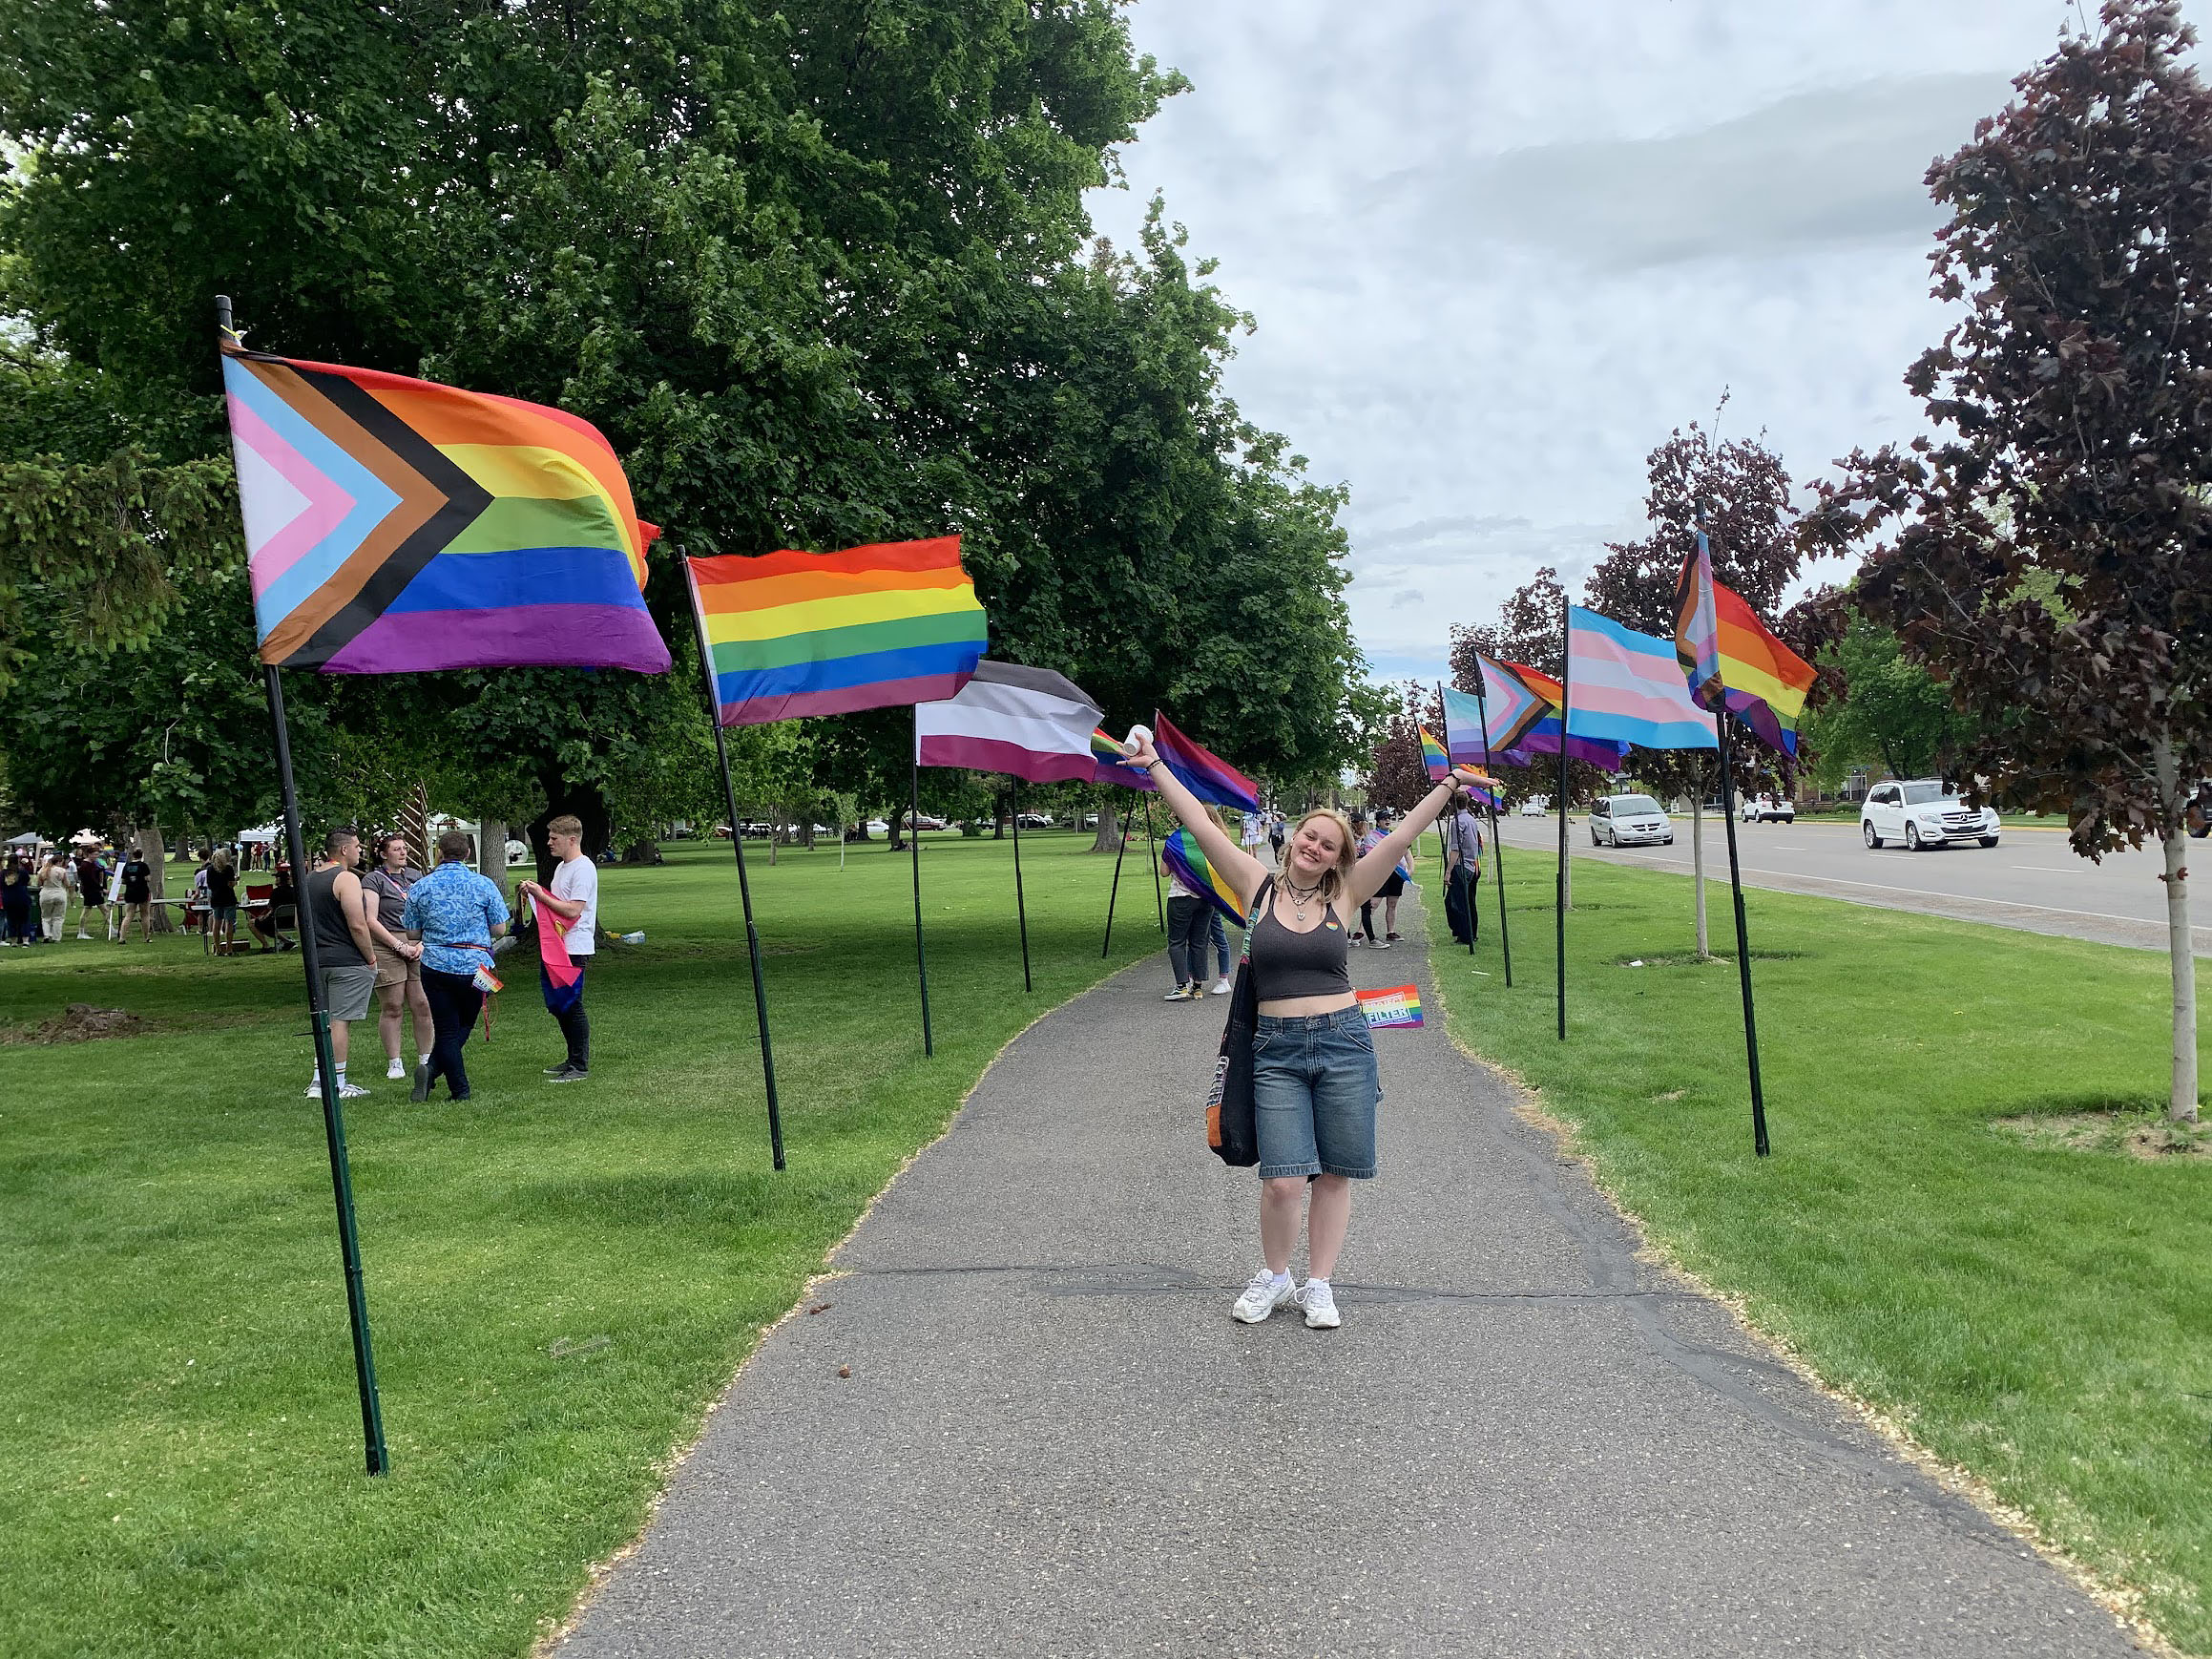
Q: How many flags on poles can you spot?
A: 11